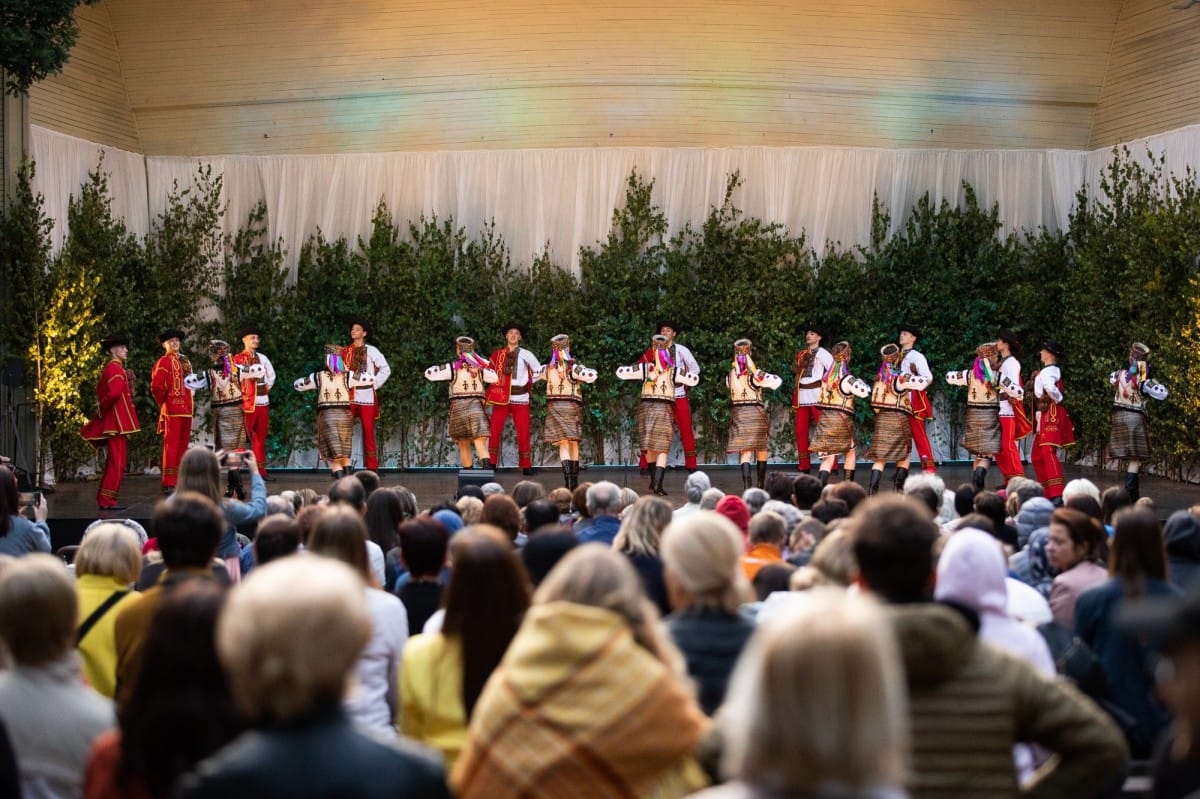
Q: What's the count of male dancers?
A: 10